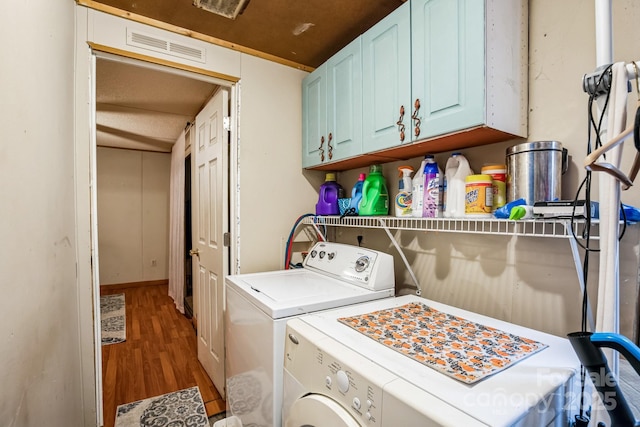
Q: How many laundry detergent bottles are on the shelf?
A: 3